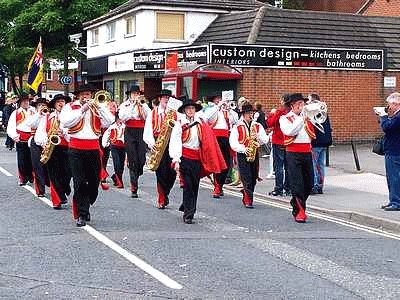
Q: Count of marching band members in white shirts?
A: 11